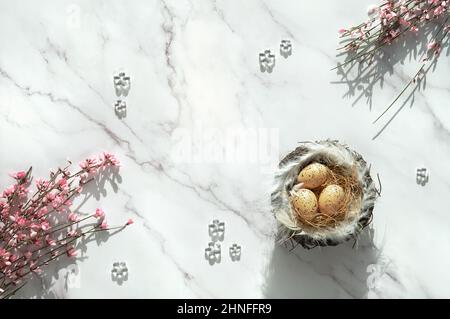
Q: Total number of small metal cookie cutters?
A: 9